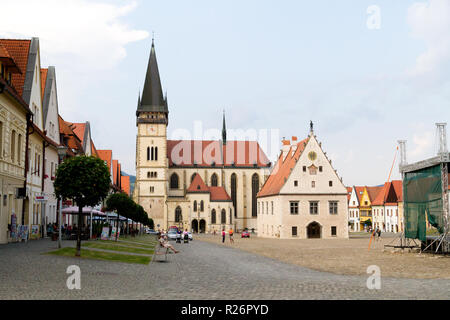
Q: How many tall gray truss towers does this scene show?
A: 2